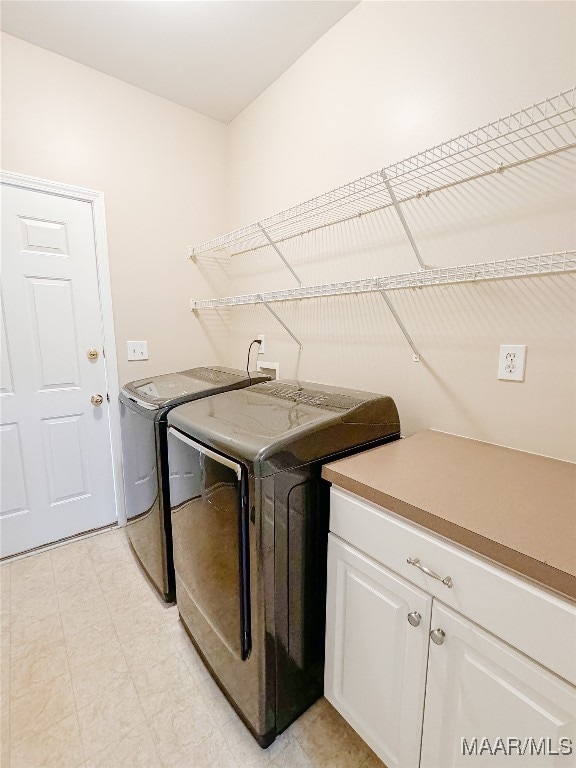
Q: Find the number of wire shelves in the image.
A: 2